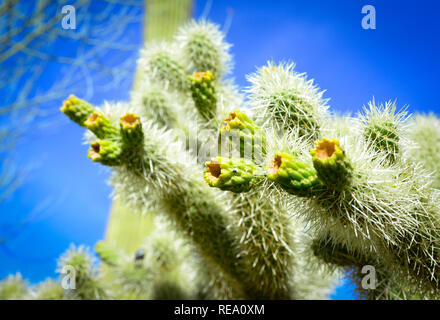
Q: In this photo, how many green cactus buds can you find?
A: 9